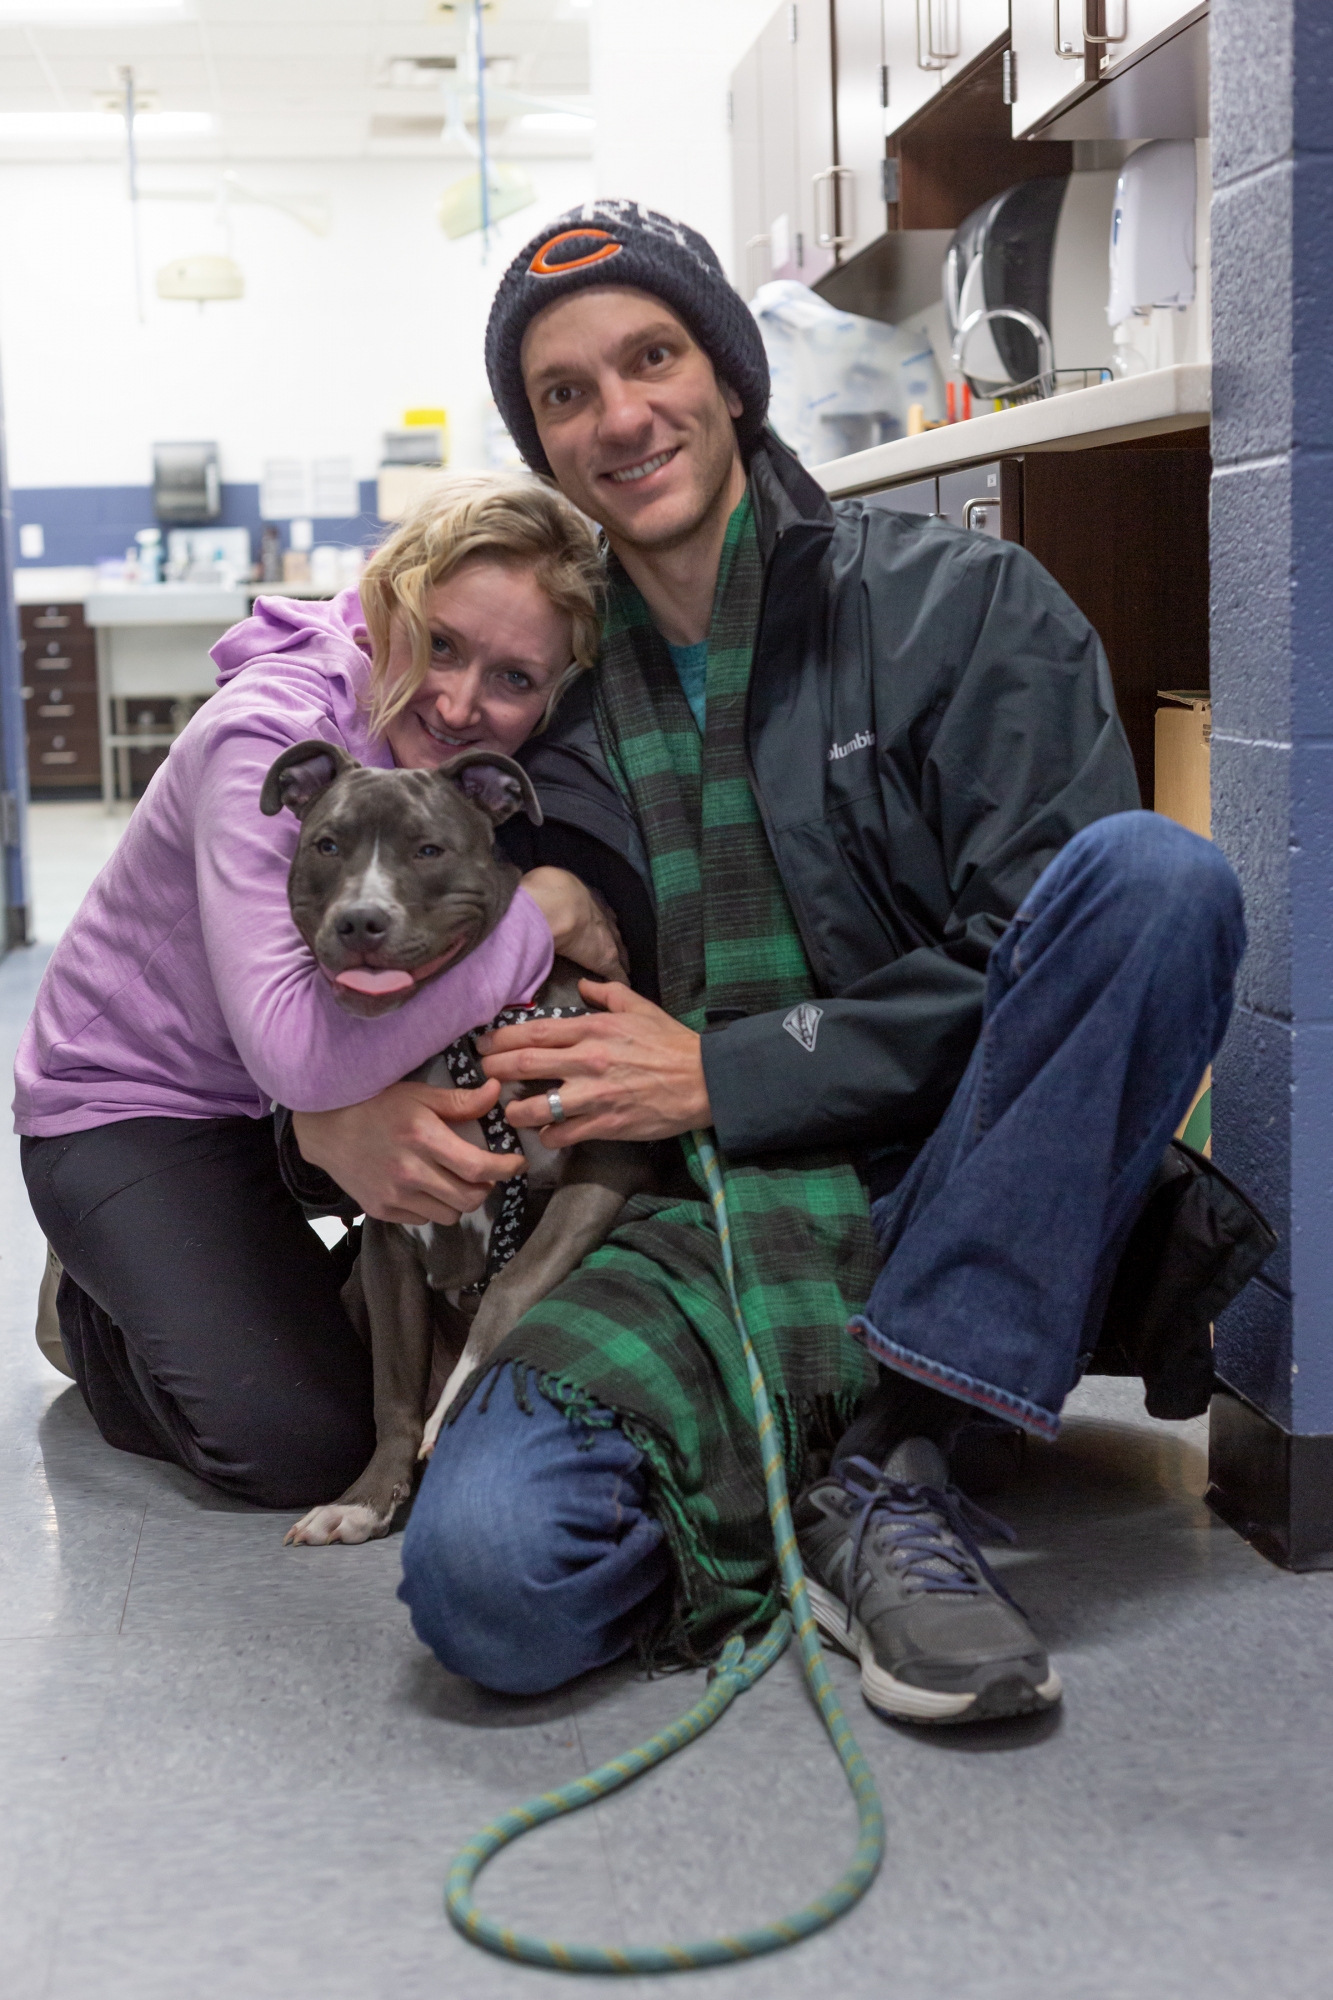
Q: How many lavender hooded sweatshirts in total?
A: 1